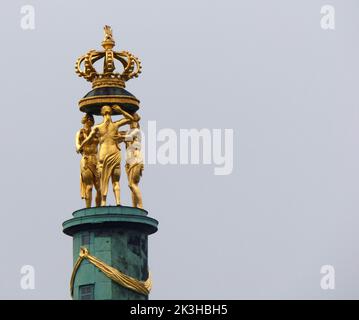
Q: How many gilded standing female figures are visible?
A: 3